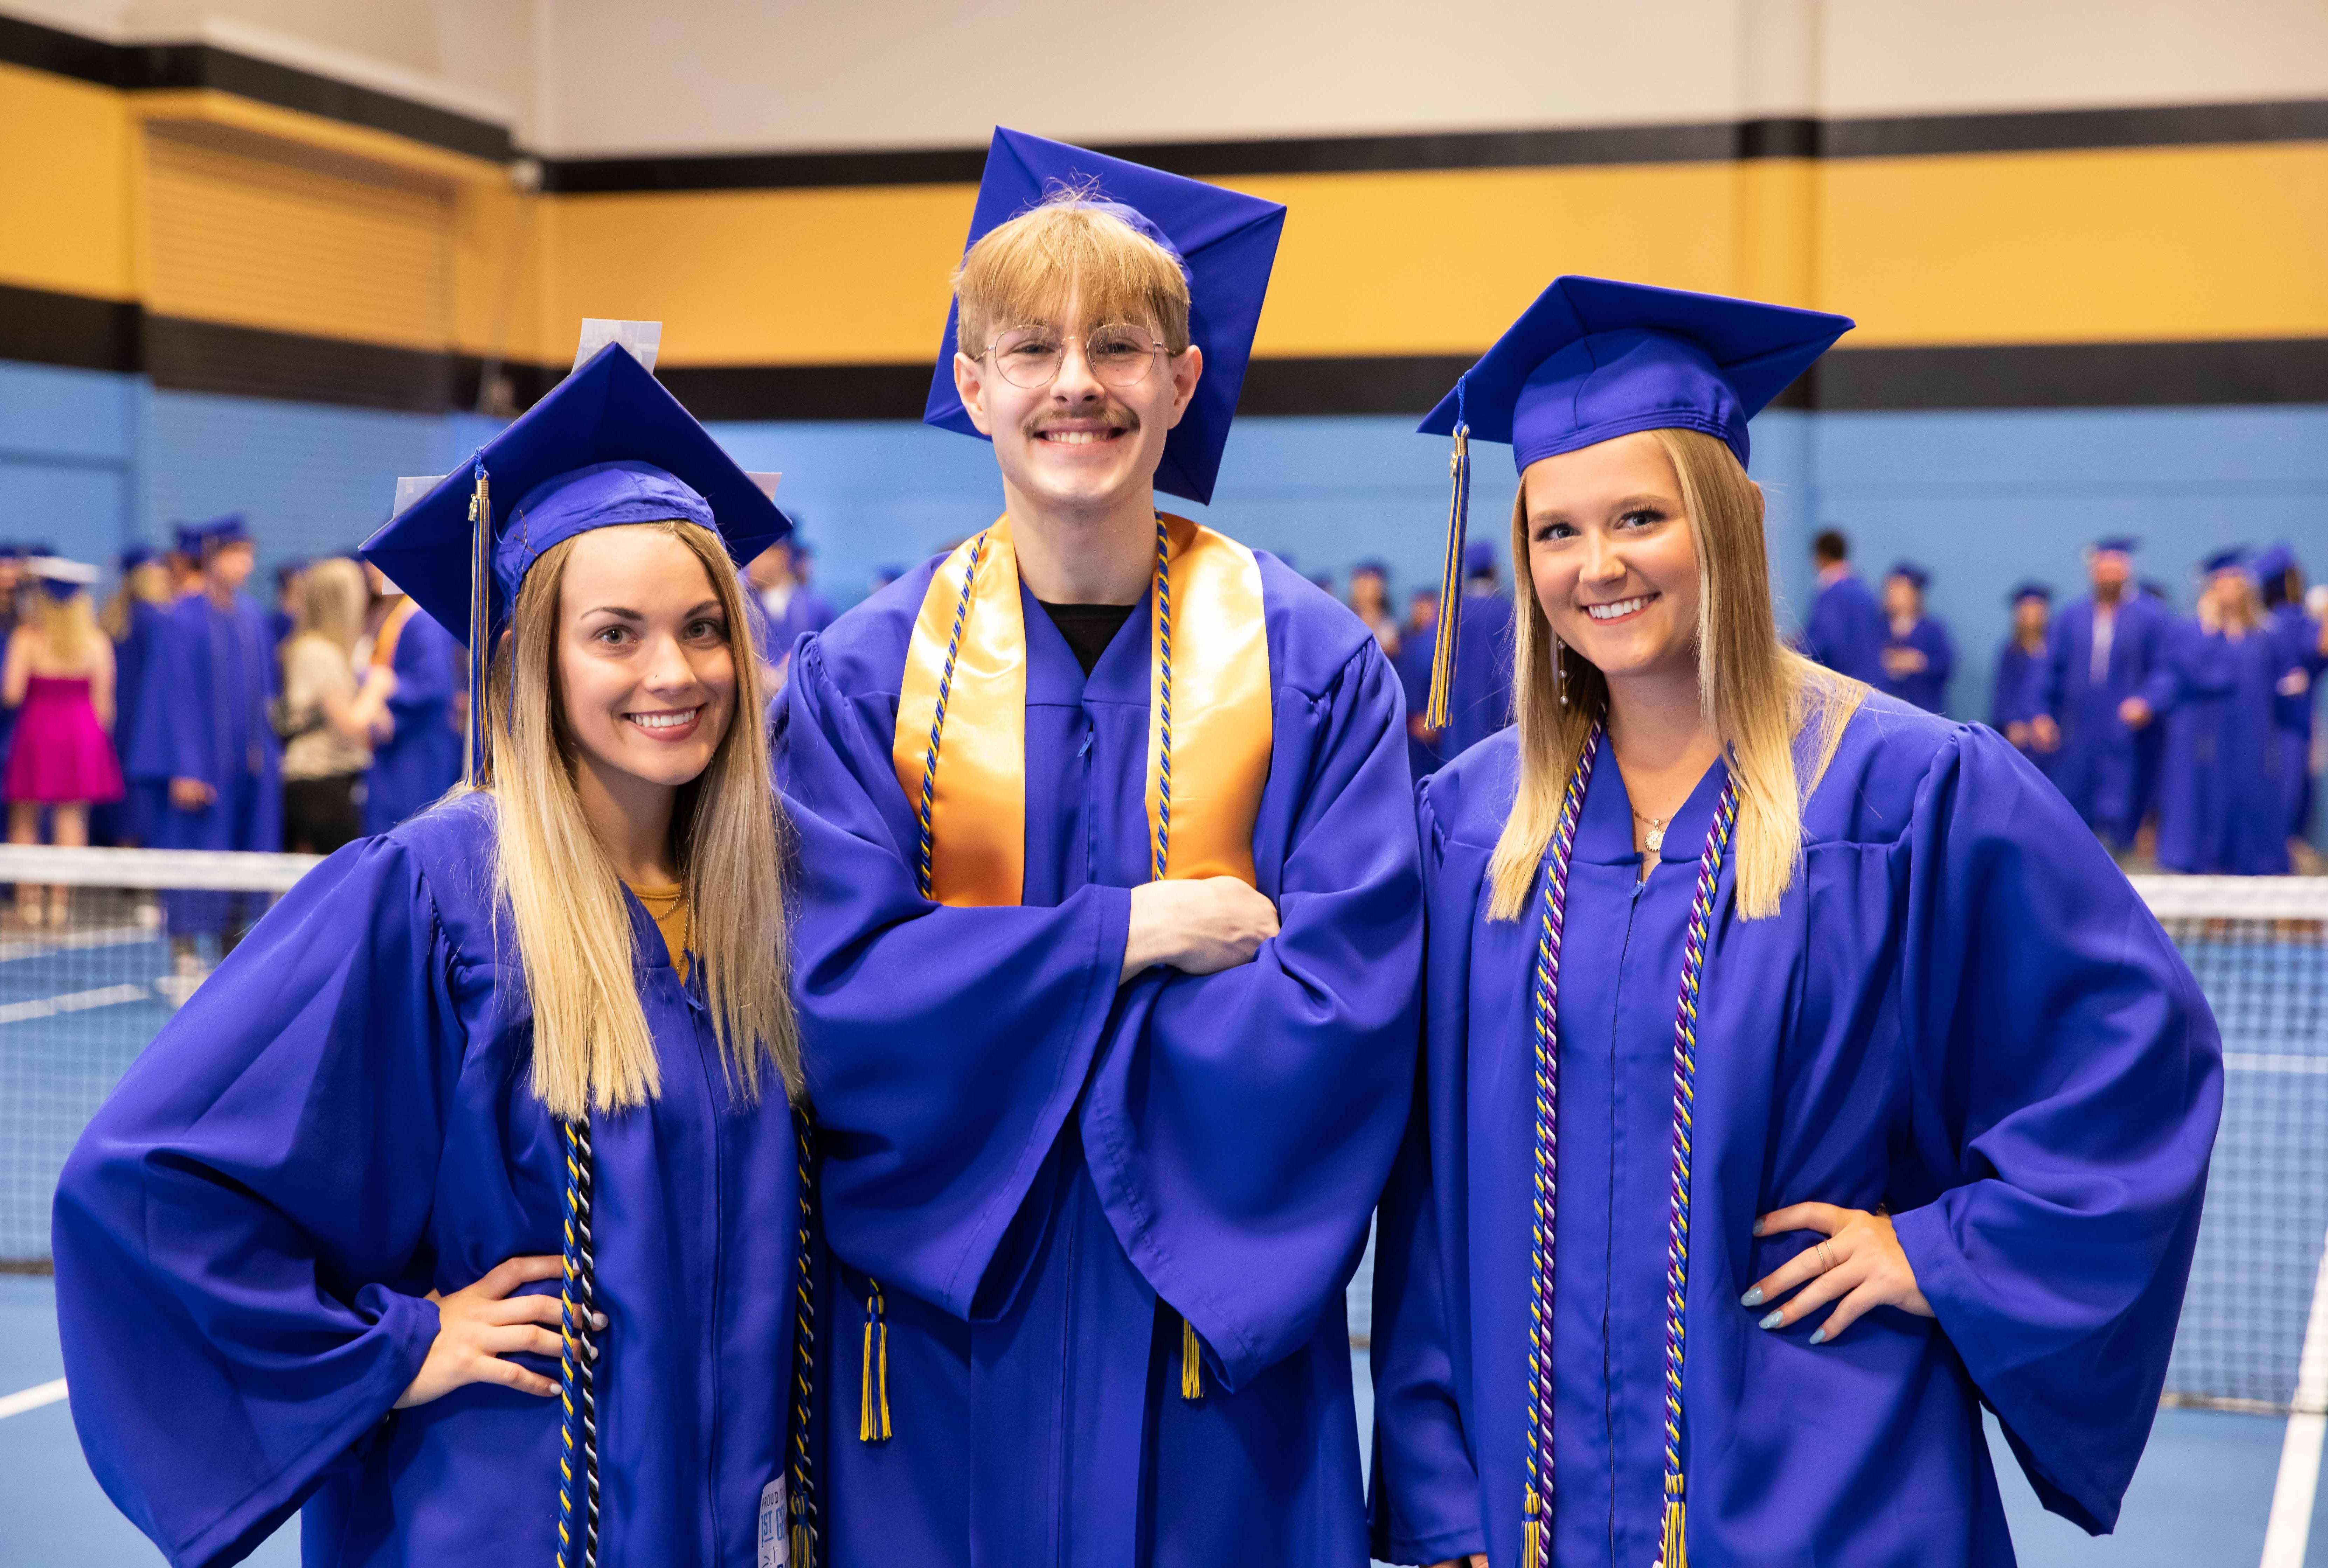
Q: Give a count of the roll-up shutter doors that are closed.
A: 1